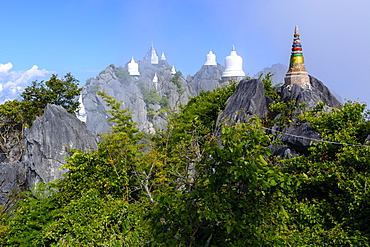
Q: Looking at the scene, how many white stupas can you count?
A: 8